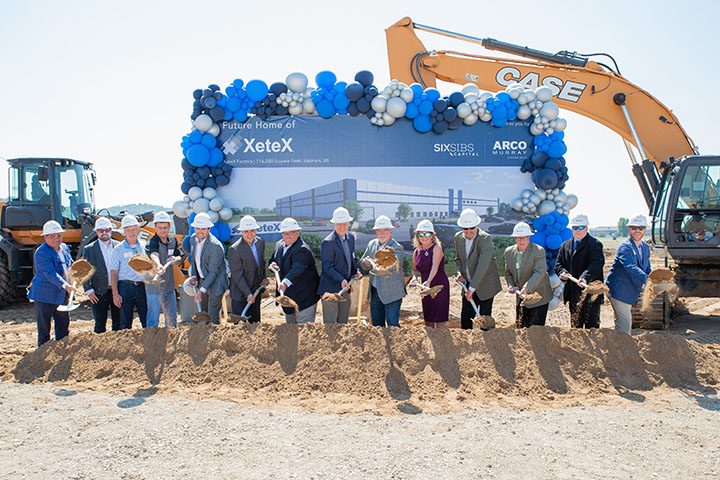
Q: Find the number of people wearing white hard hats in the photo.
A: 14